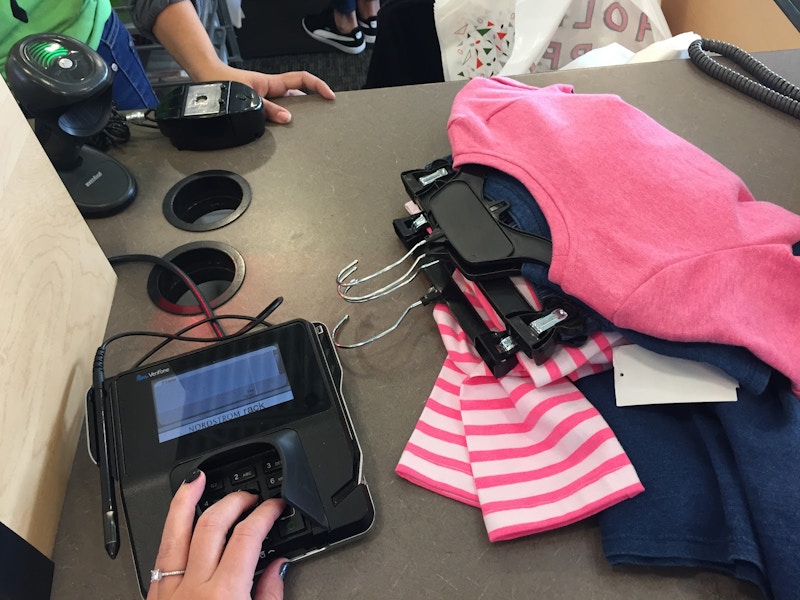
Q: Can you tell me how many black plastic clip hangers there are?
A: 2